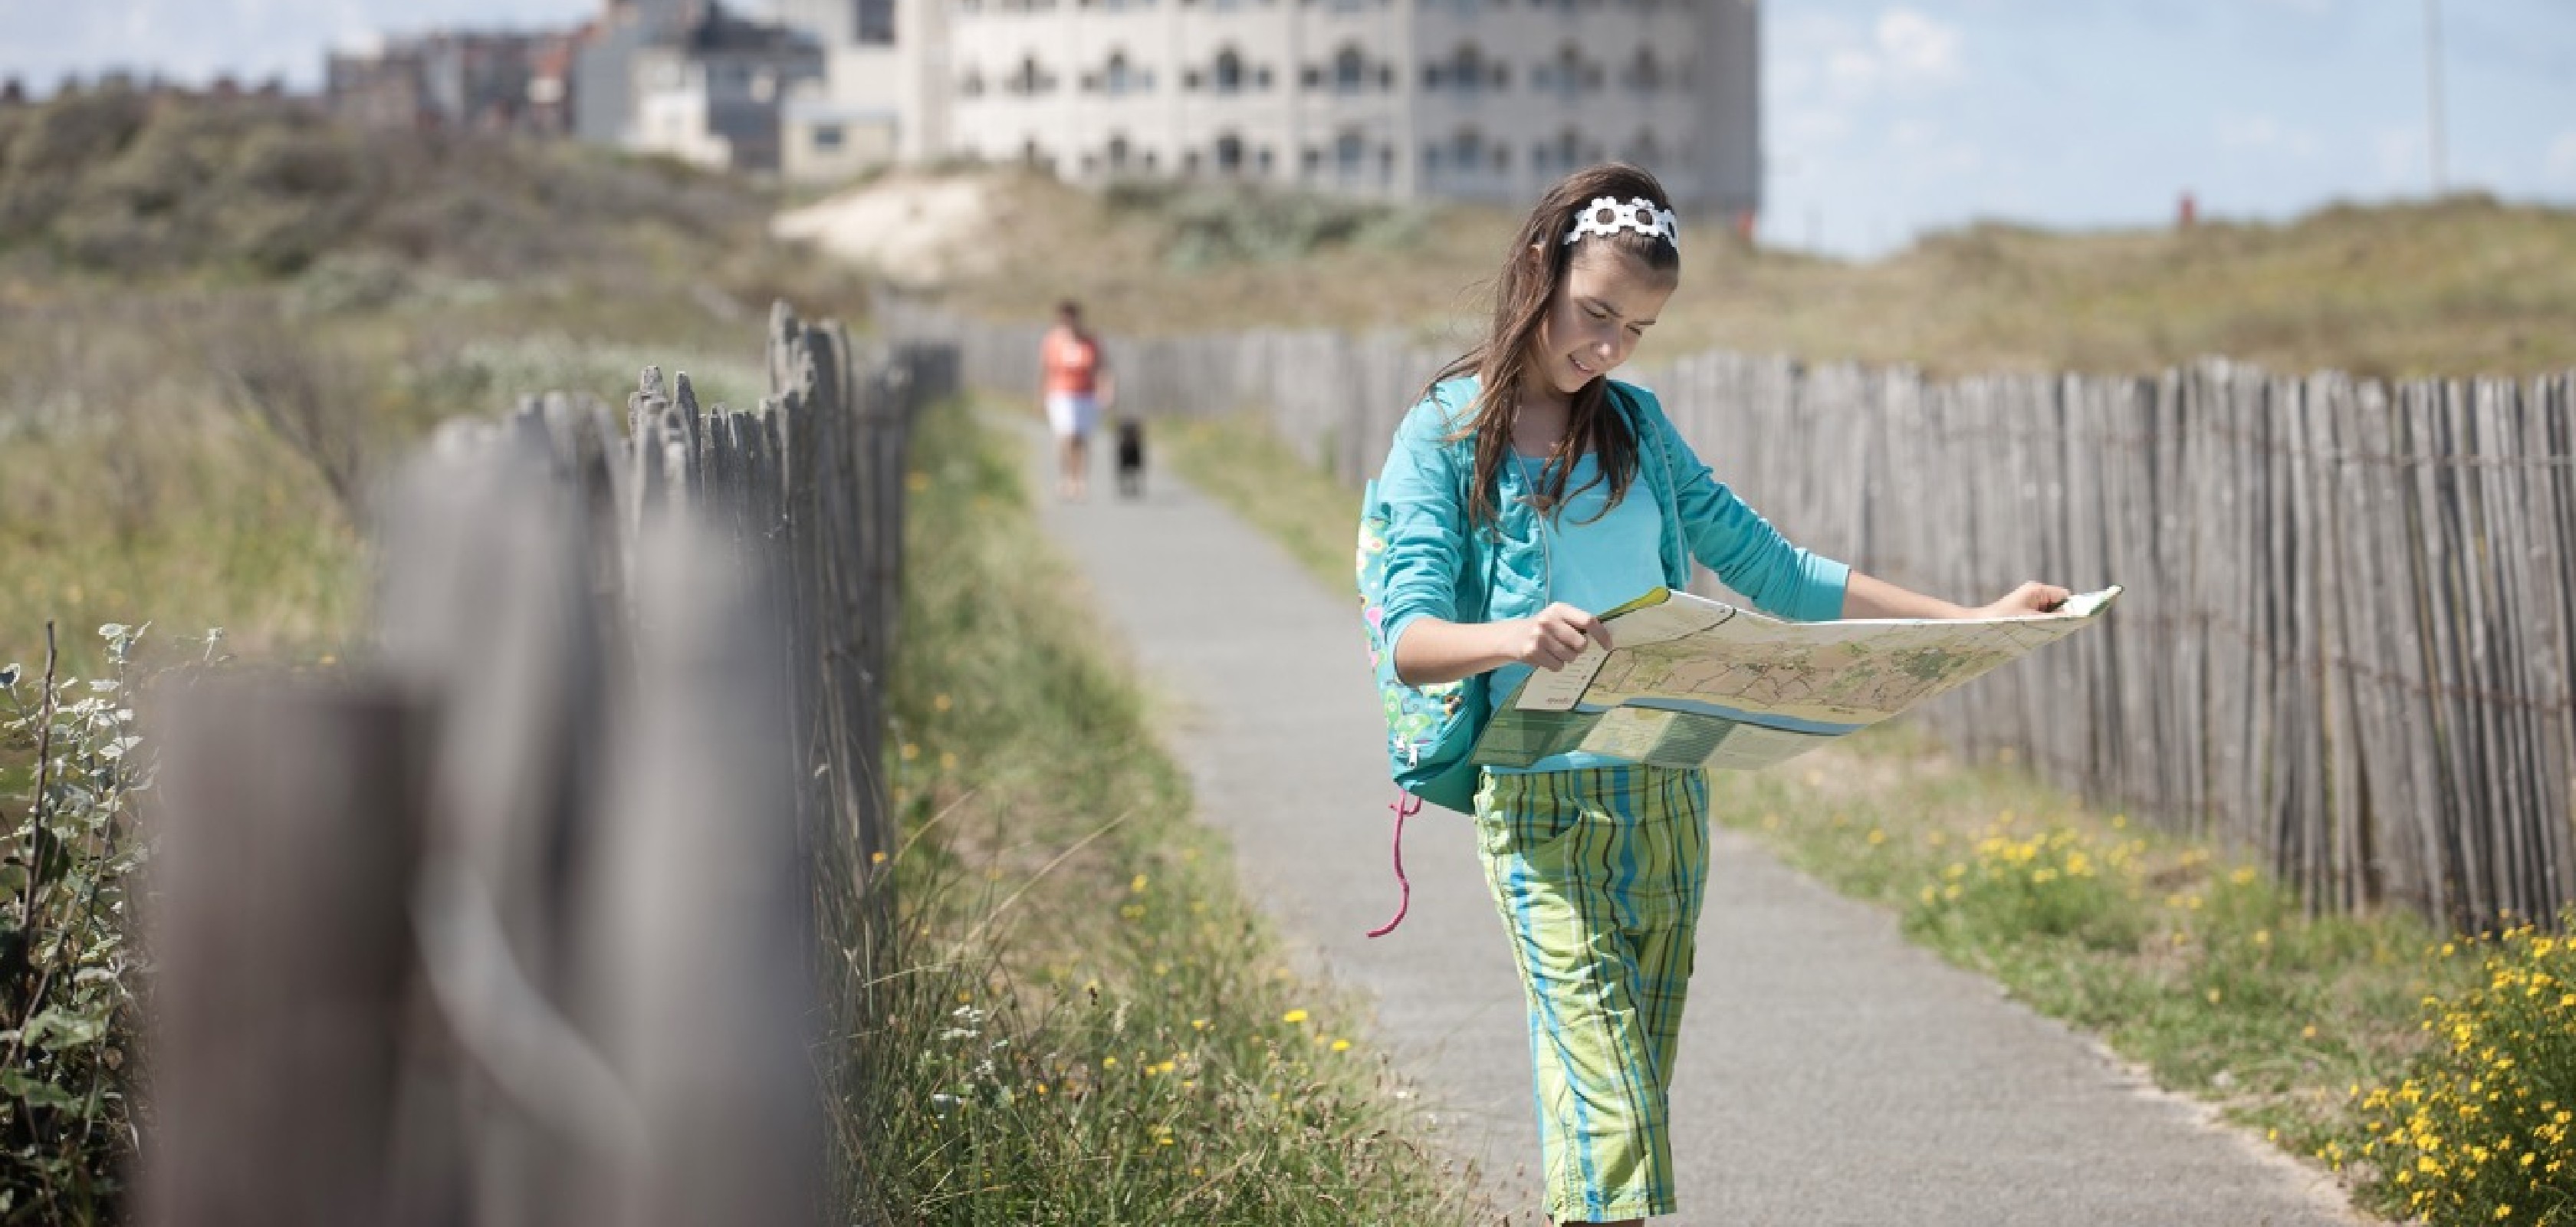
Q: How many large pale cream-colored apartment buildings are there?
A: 1